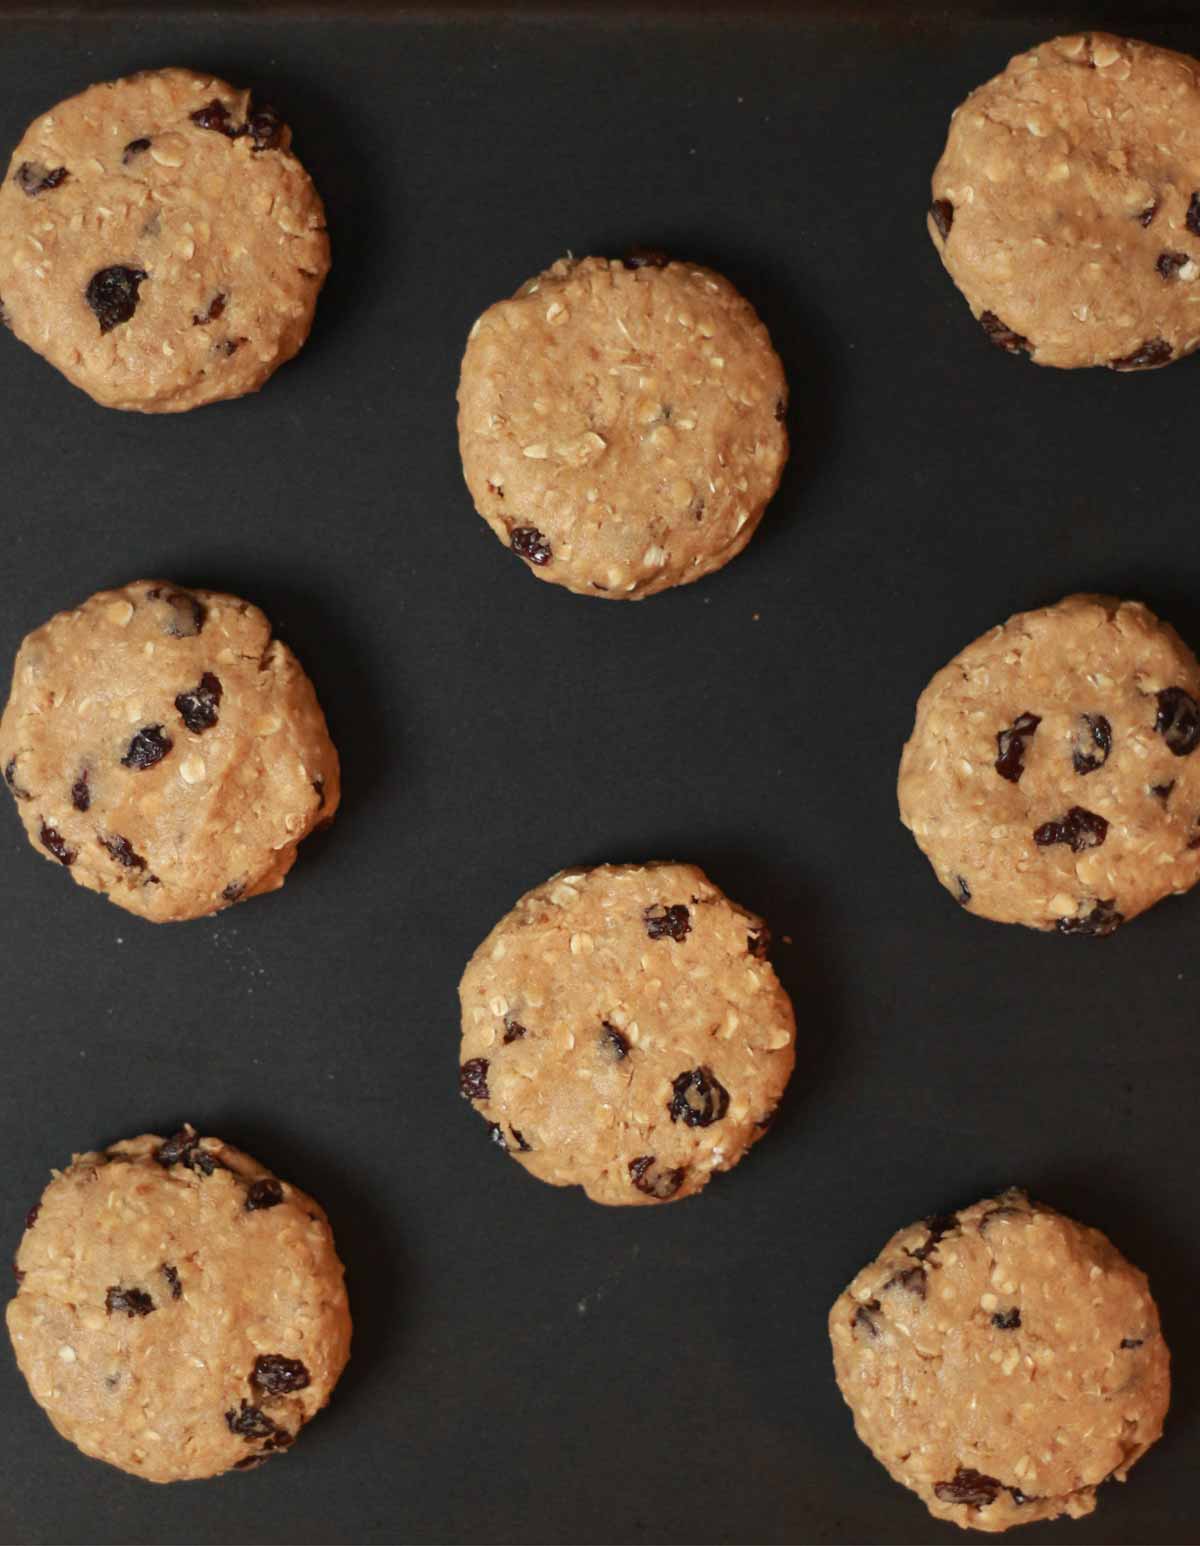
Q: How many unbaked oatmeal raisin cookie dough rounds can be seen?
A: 8